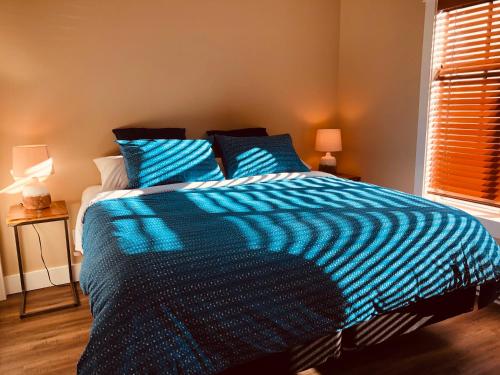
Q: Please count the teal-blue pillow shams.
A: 2